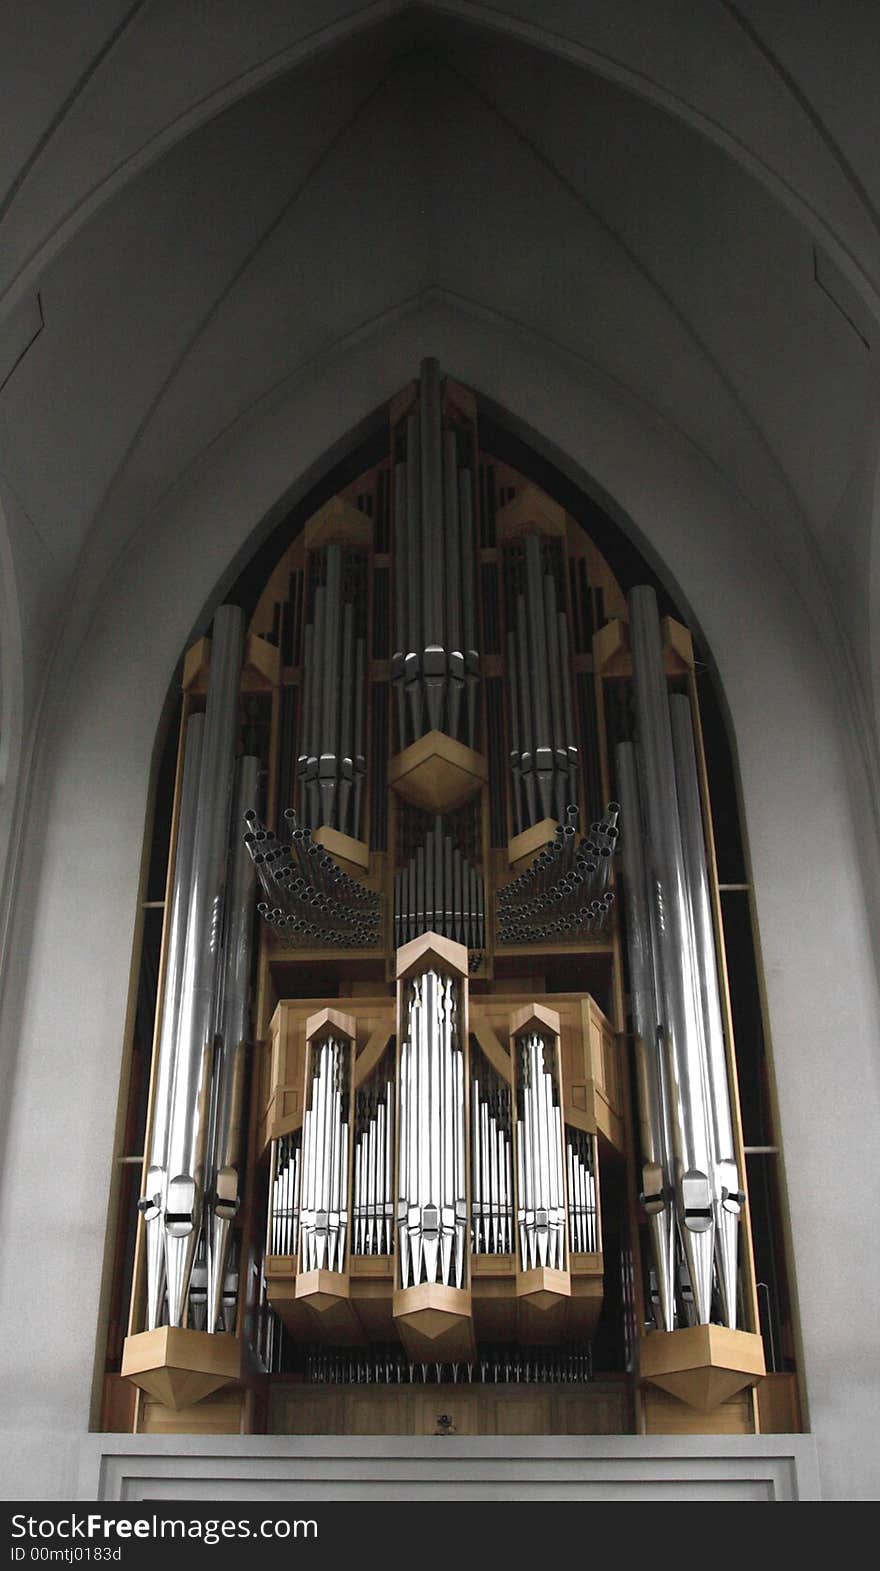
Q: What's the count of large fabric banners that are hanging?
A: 0